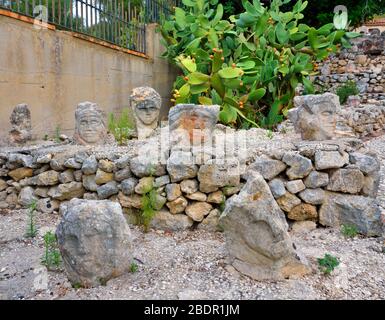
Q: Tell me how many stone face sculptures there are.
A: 7